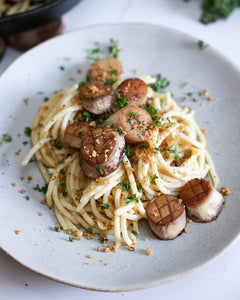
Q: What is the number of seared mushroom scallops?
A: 8